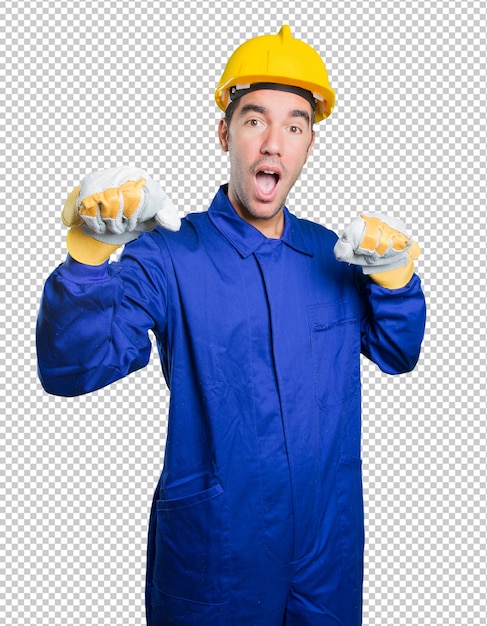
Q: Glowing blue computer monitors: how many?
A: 0